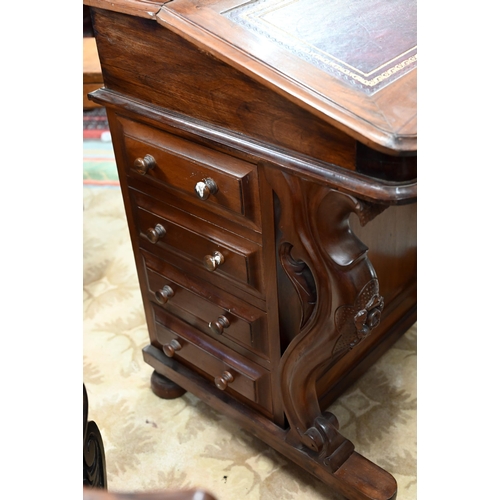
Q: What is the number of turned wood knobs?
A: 8